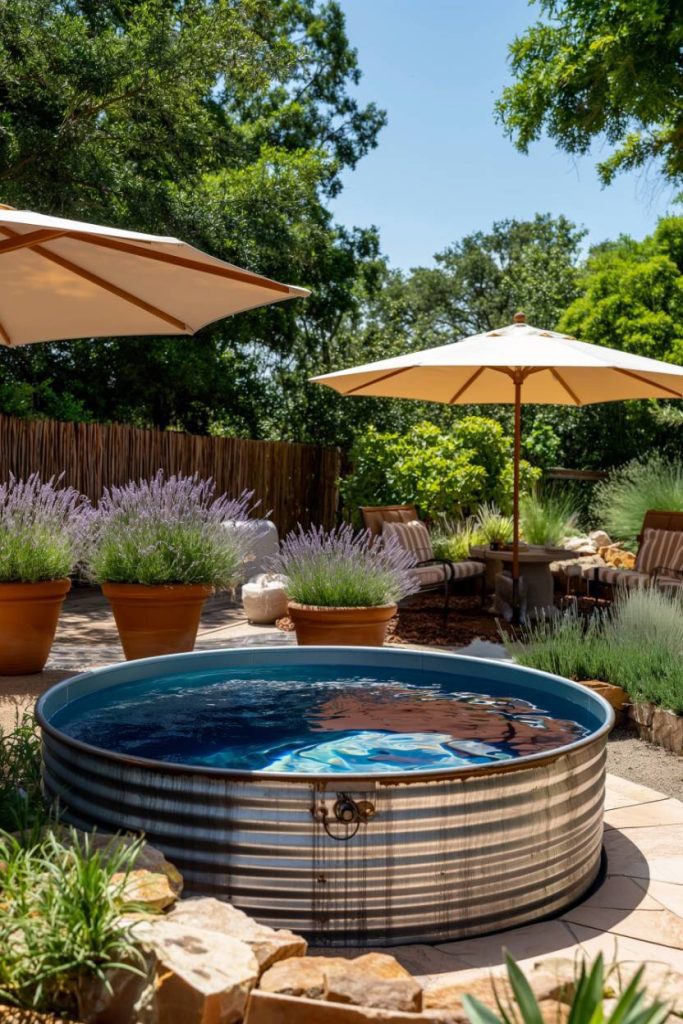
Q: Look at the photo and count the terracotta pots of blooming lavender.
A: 3